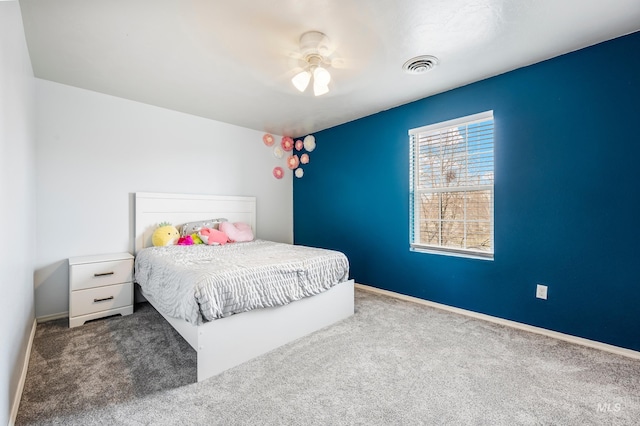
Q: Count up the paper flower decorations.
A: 9